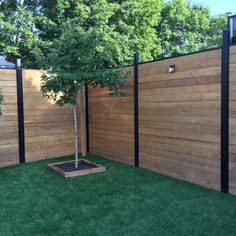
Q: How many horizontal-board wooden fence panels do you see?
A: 5